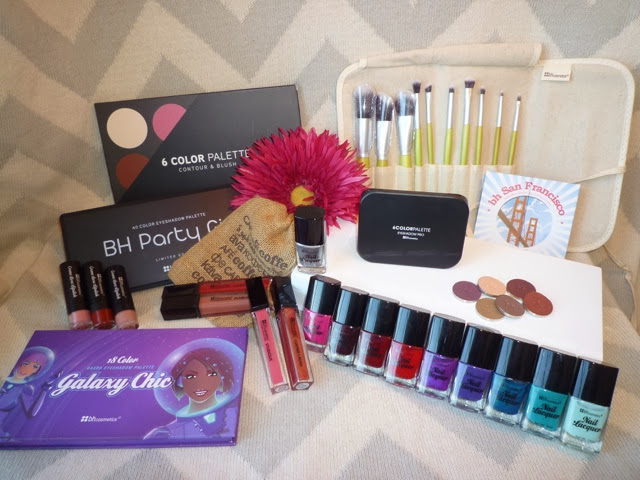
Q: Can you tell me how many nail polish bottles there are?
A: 10